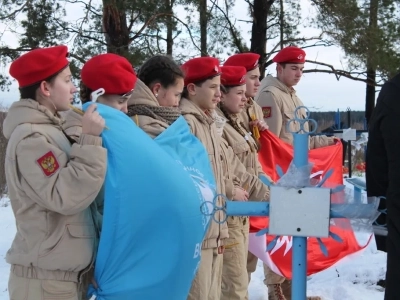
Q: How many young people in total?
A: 7